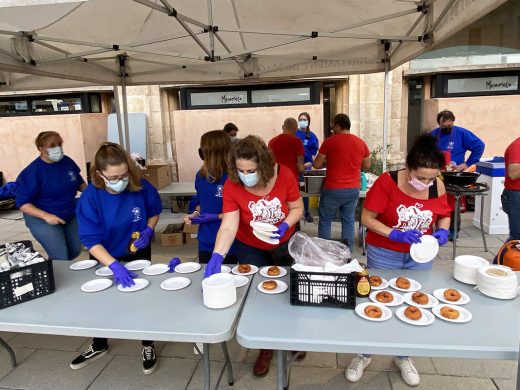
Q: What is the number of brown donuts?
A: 11